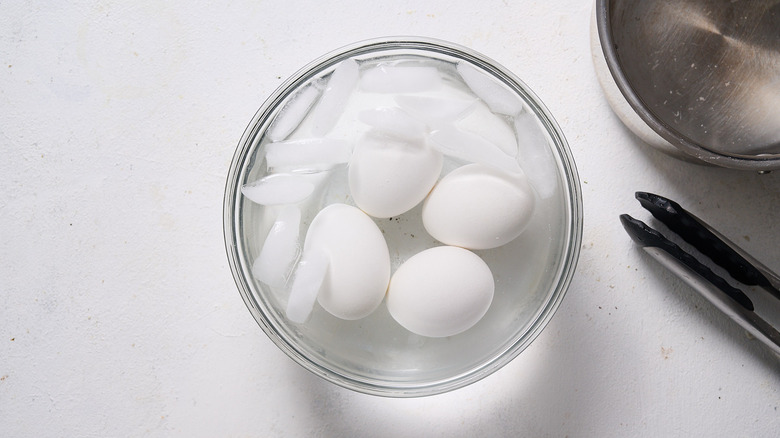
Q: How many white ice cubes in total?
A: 12